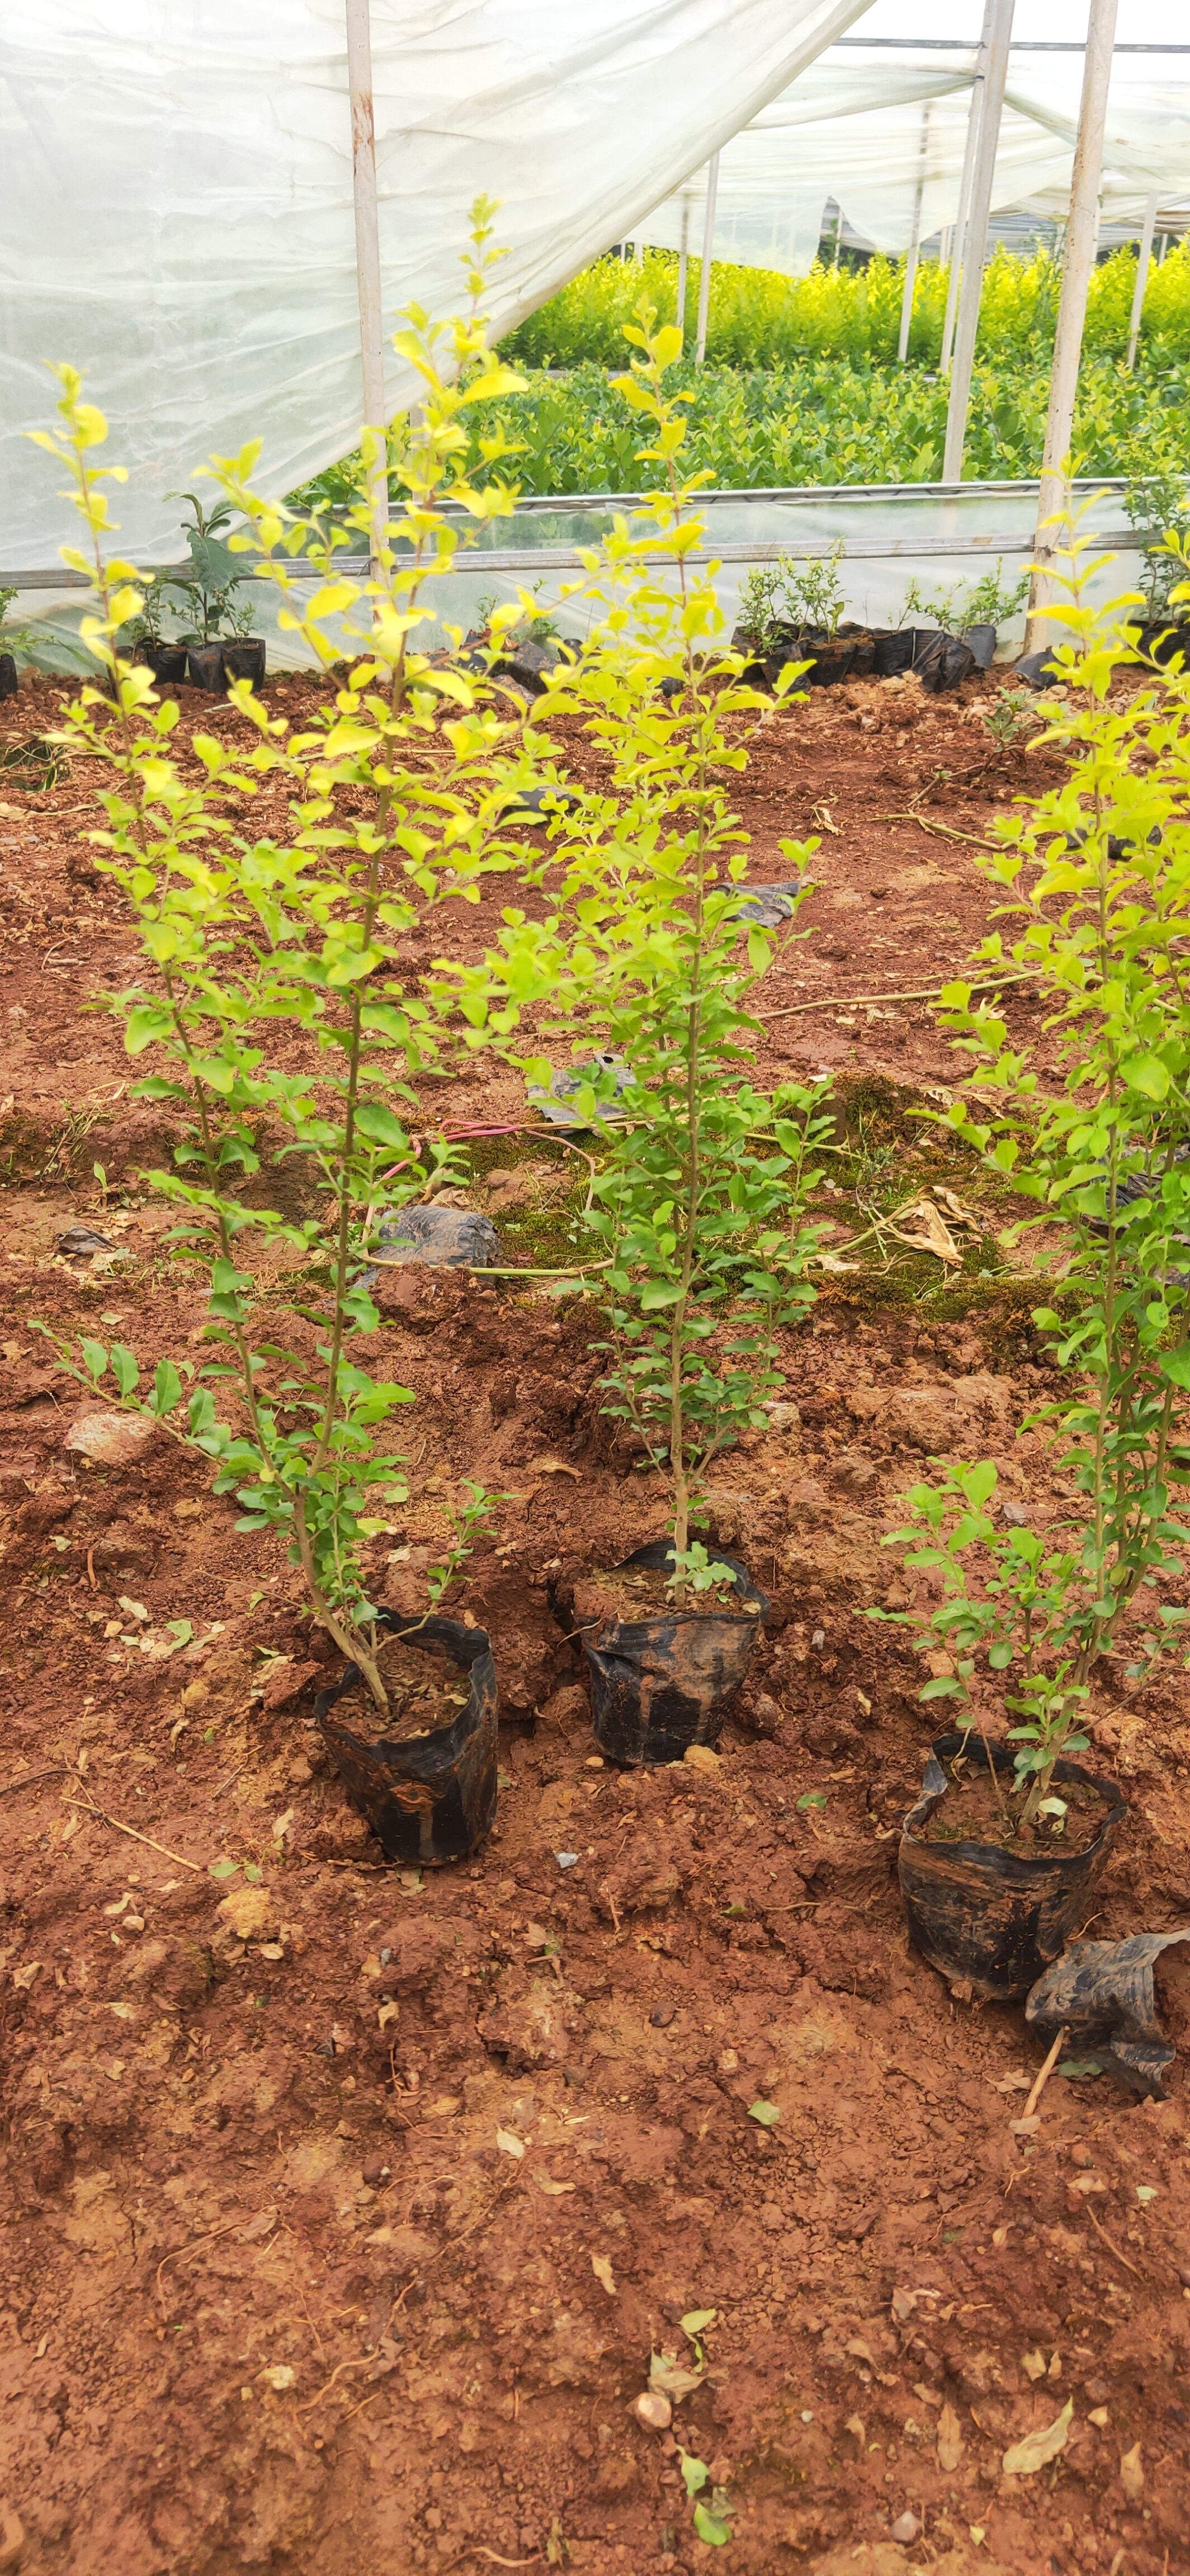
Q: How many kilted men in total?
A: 0